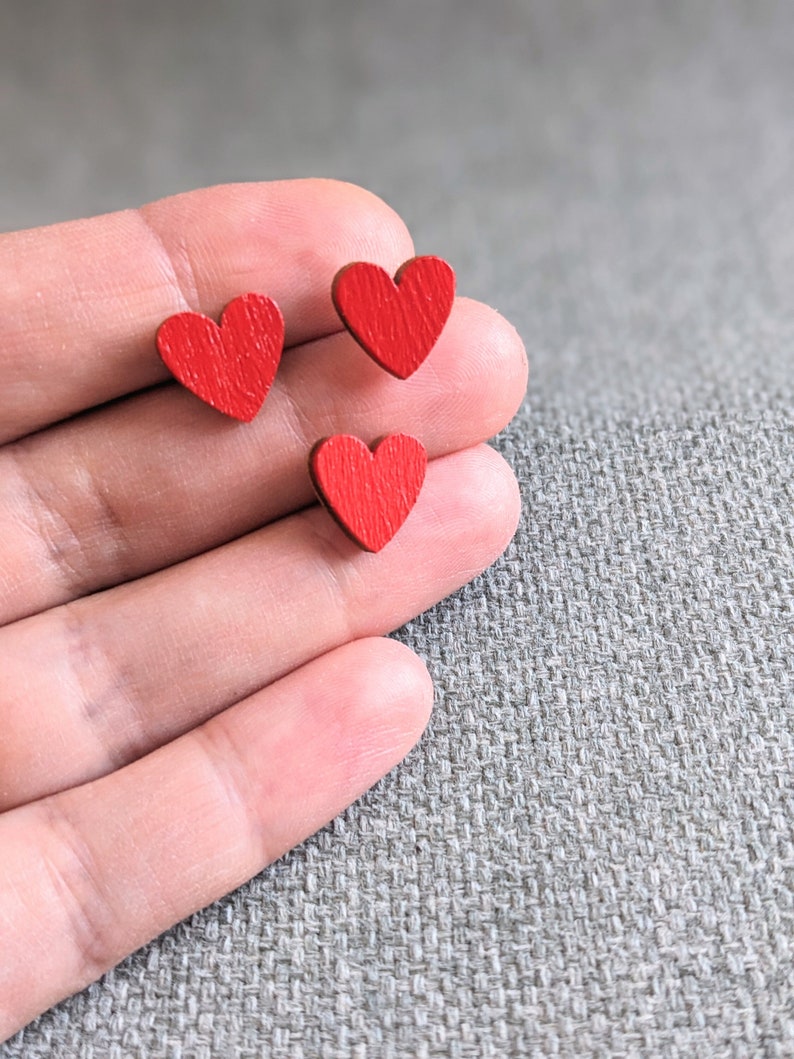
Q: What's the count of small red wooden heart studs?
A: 3